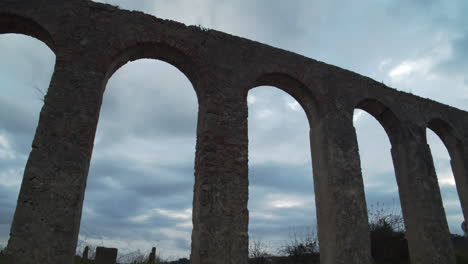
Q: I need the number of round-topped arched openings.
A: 5